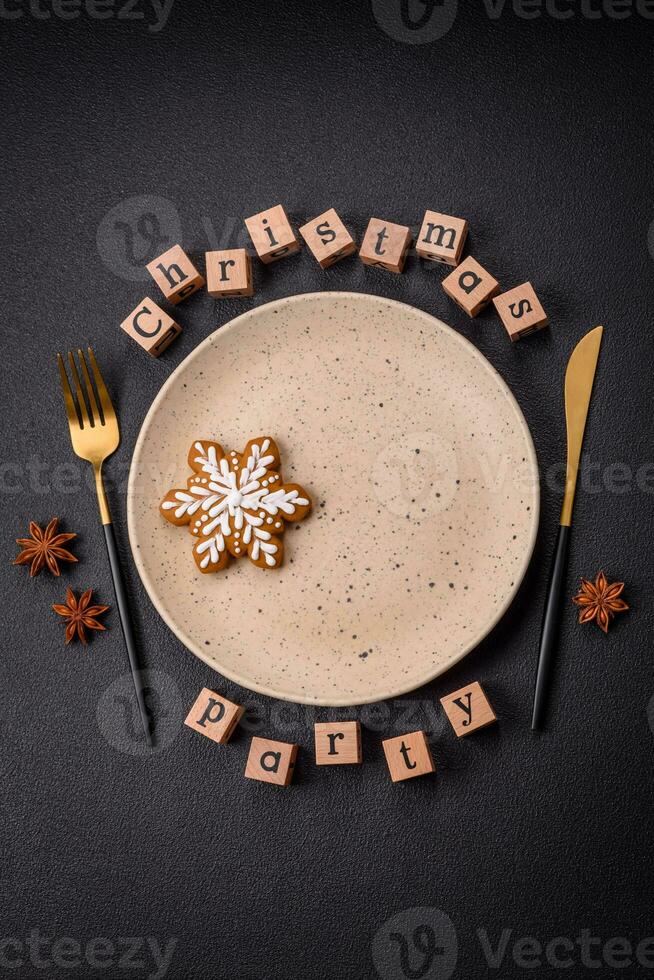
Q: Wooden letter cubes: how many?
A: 14